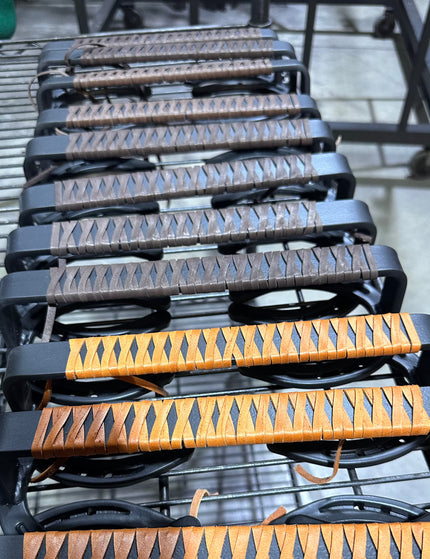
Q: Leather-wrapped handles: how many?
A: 11